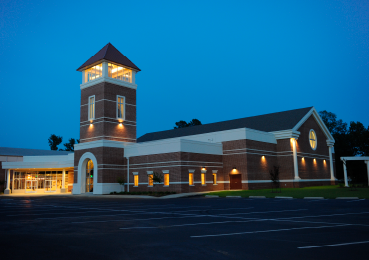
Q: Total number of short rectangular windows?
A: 6